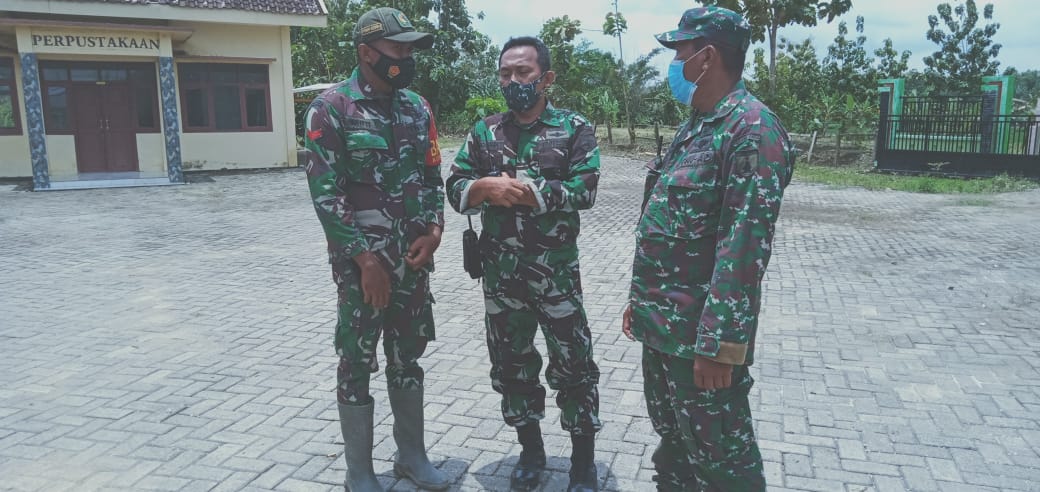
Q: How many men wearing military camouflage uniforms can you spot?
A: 3